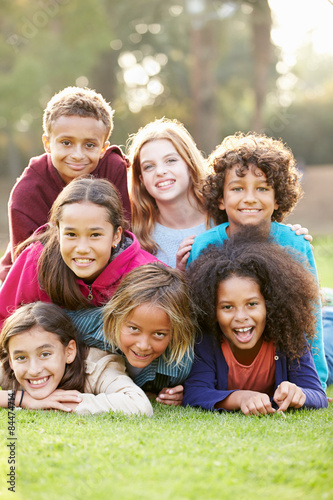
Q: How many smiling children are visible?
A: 7